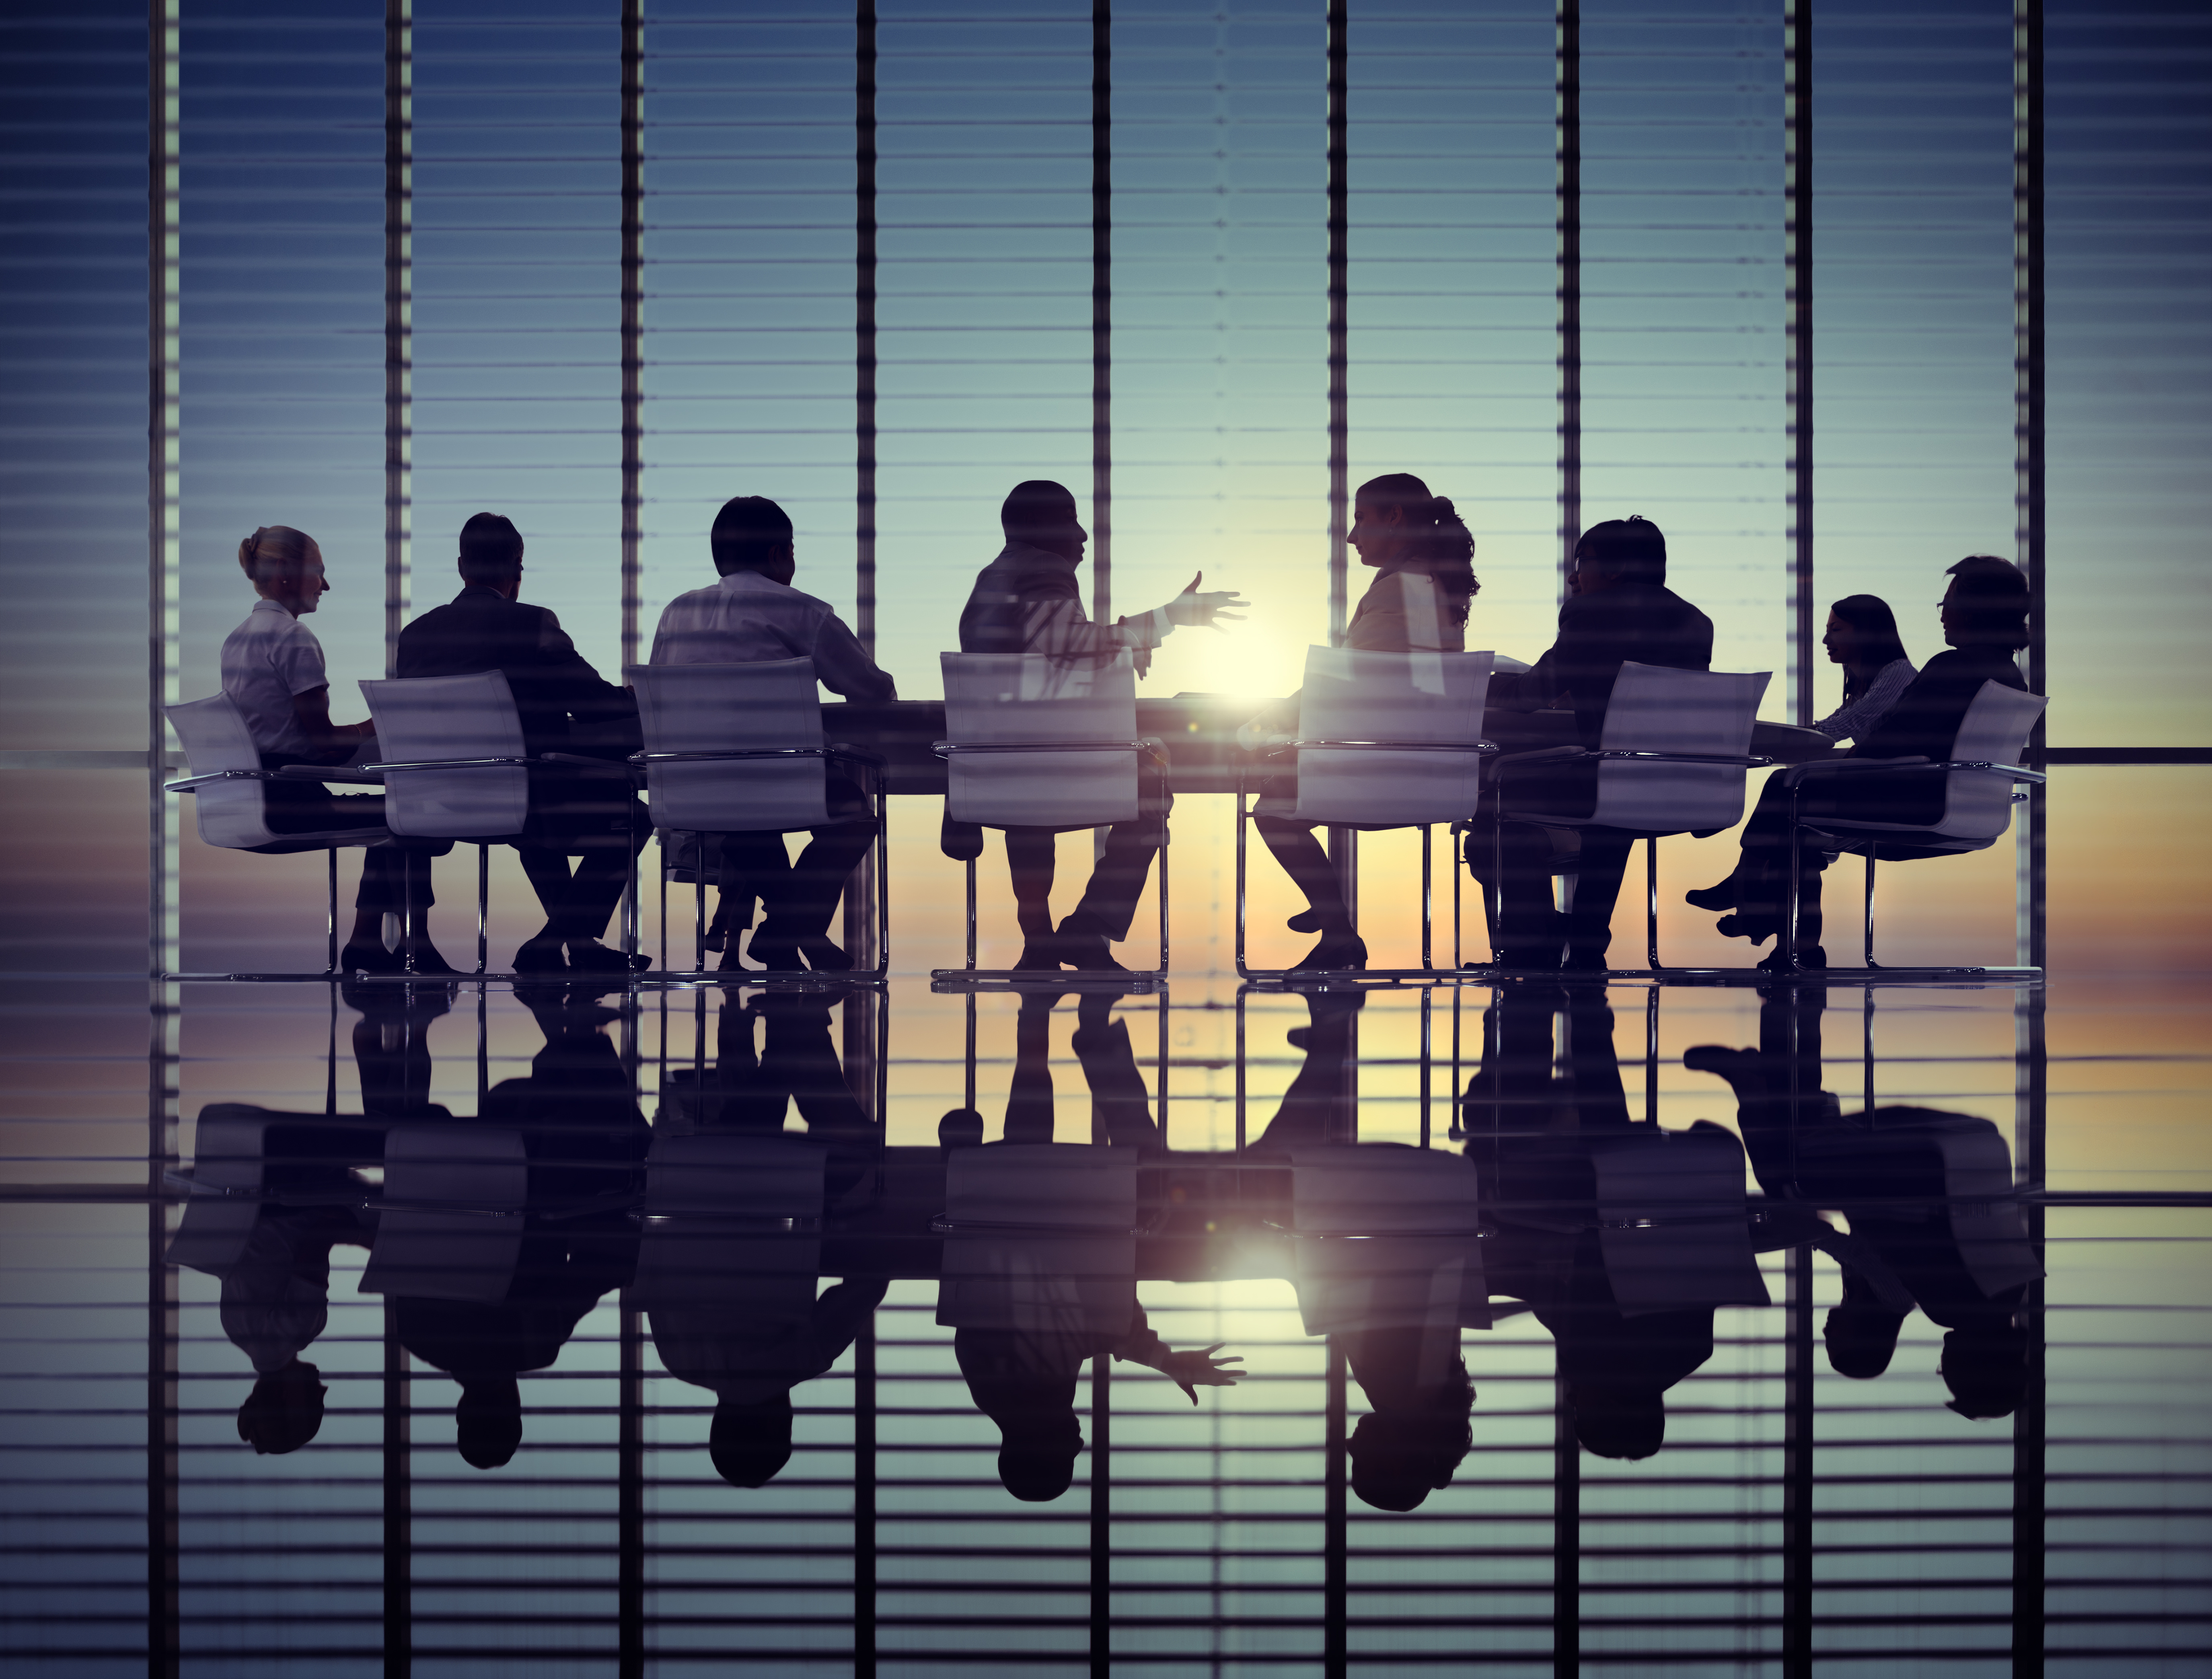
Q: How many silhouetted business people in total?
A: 8